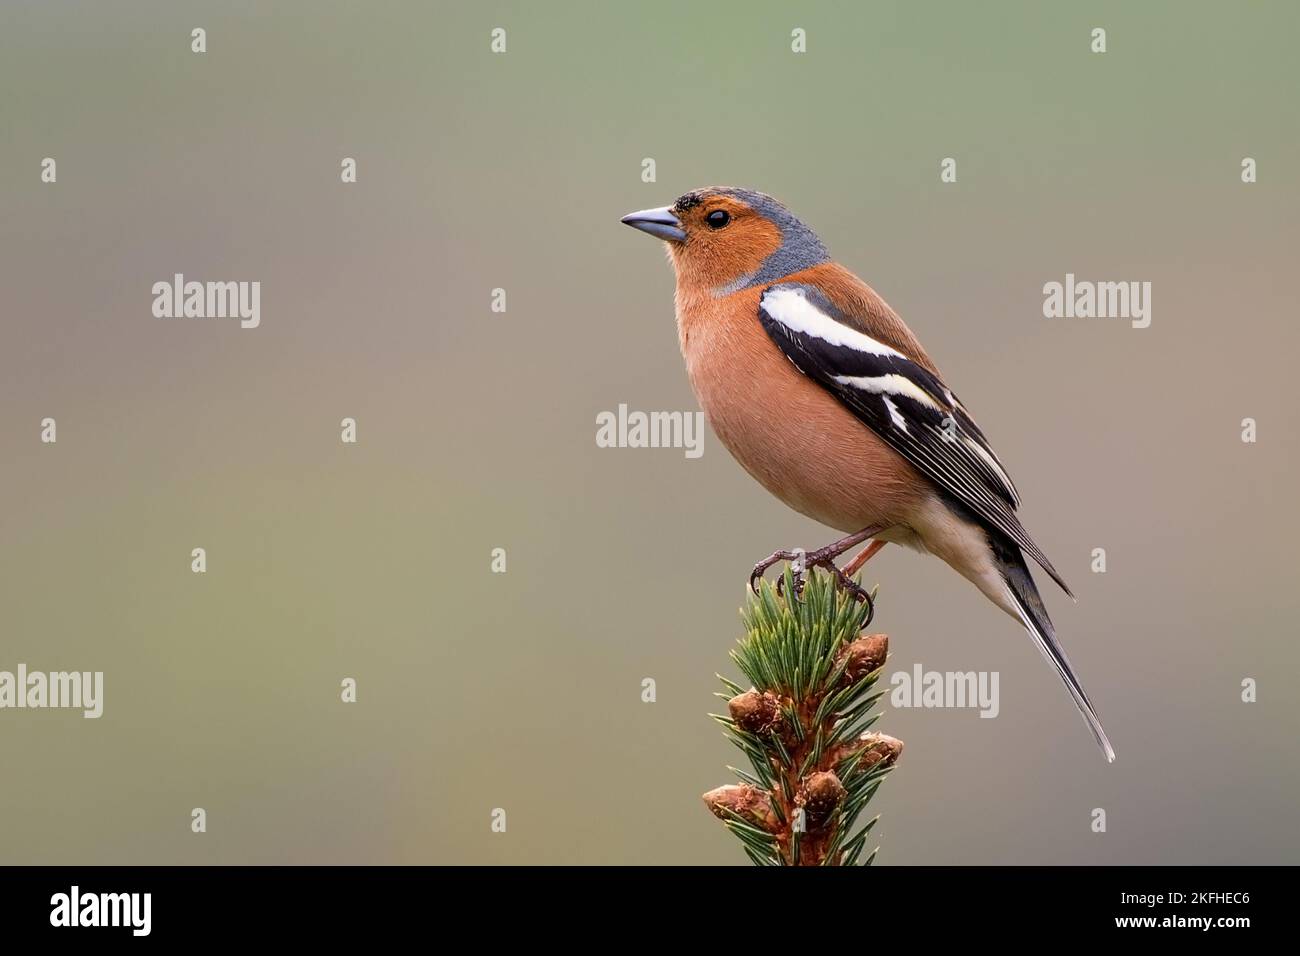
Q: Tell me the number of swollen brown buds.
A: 5